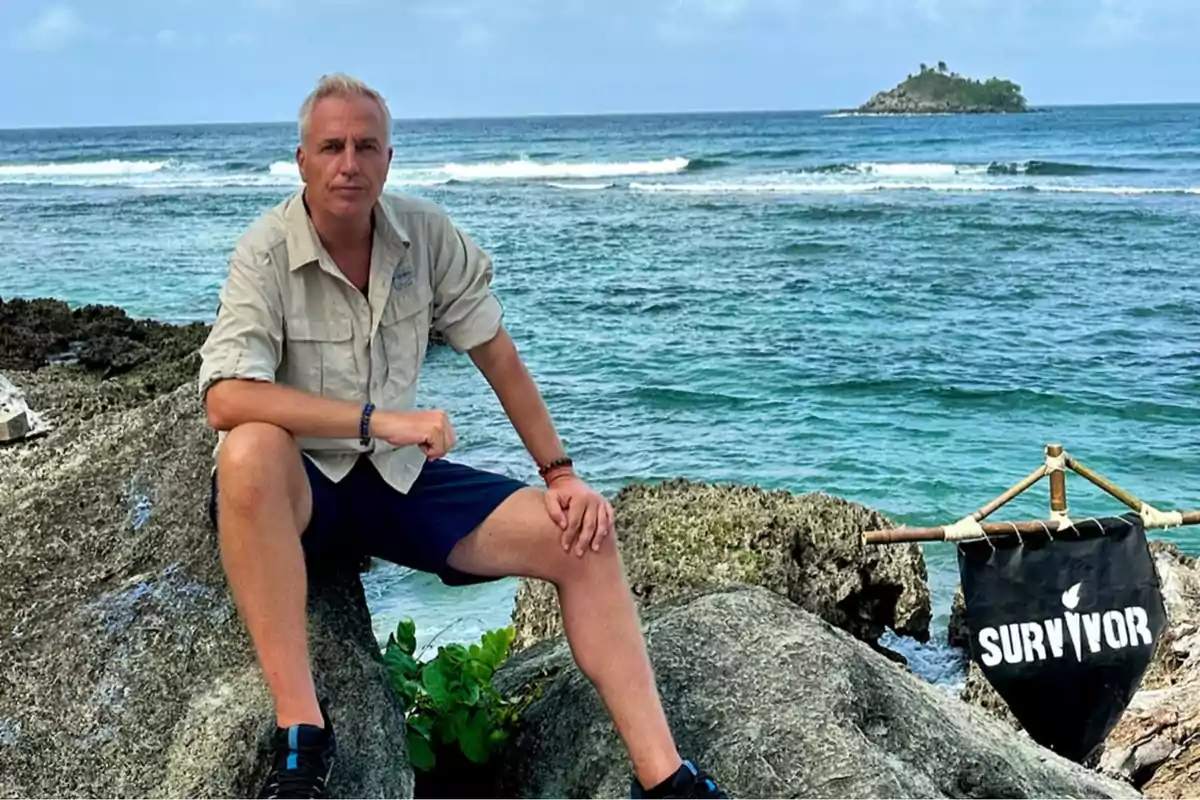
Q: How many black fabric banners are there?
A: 1